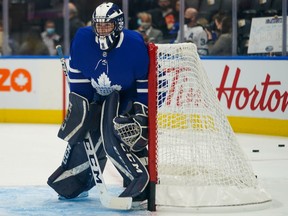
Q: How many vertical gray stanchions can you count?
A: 6